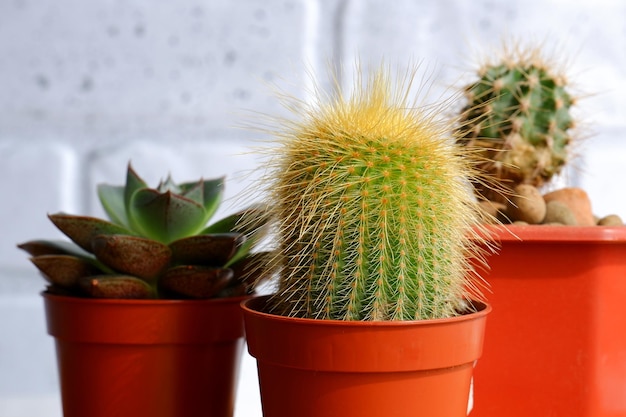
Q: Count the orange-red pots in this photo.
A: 3